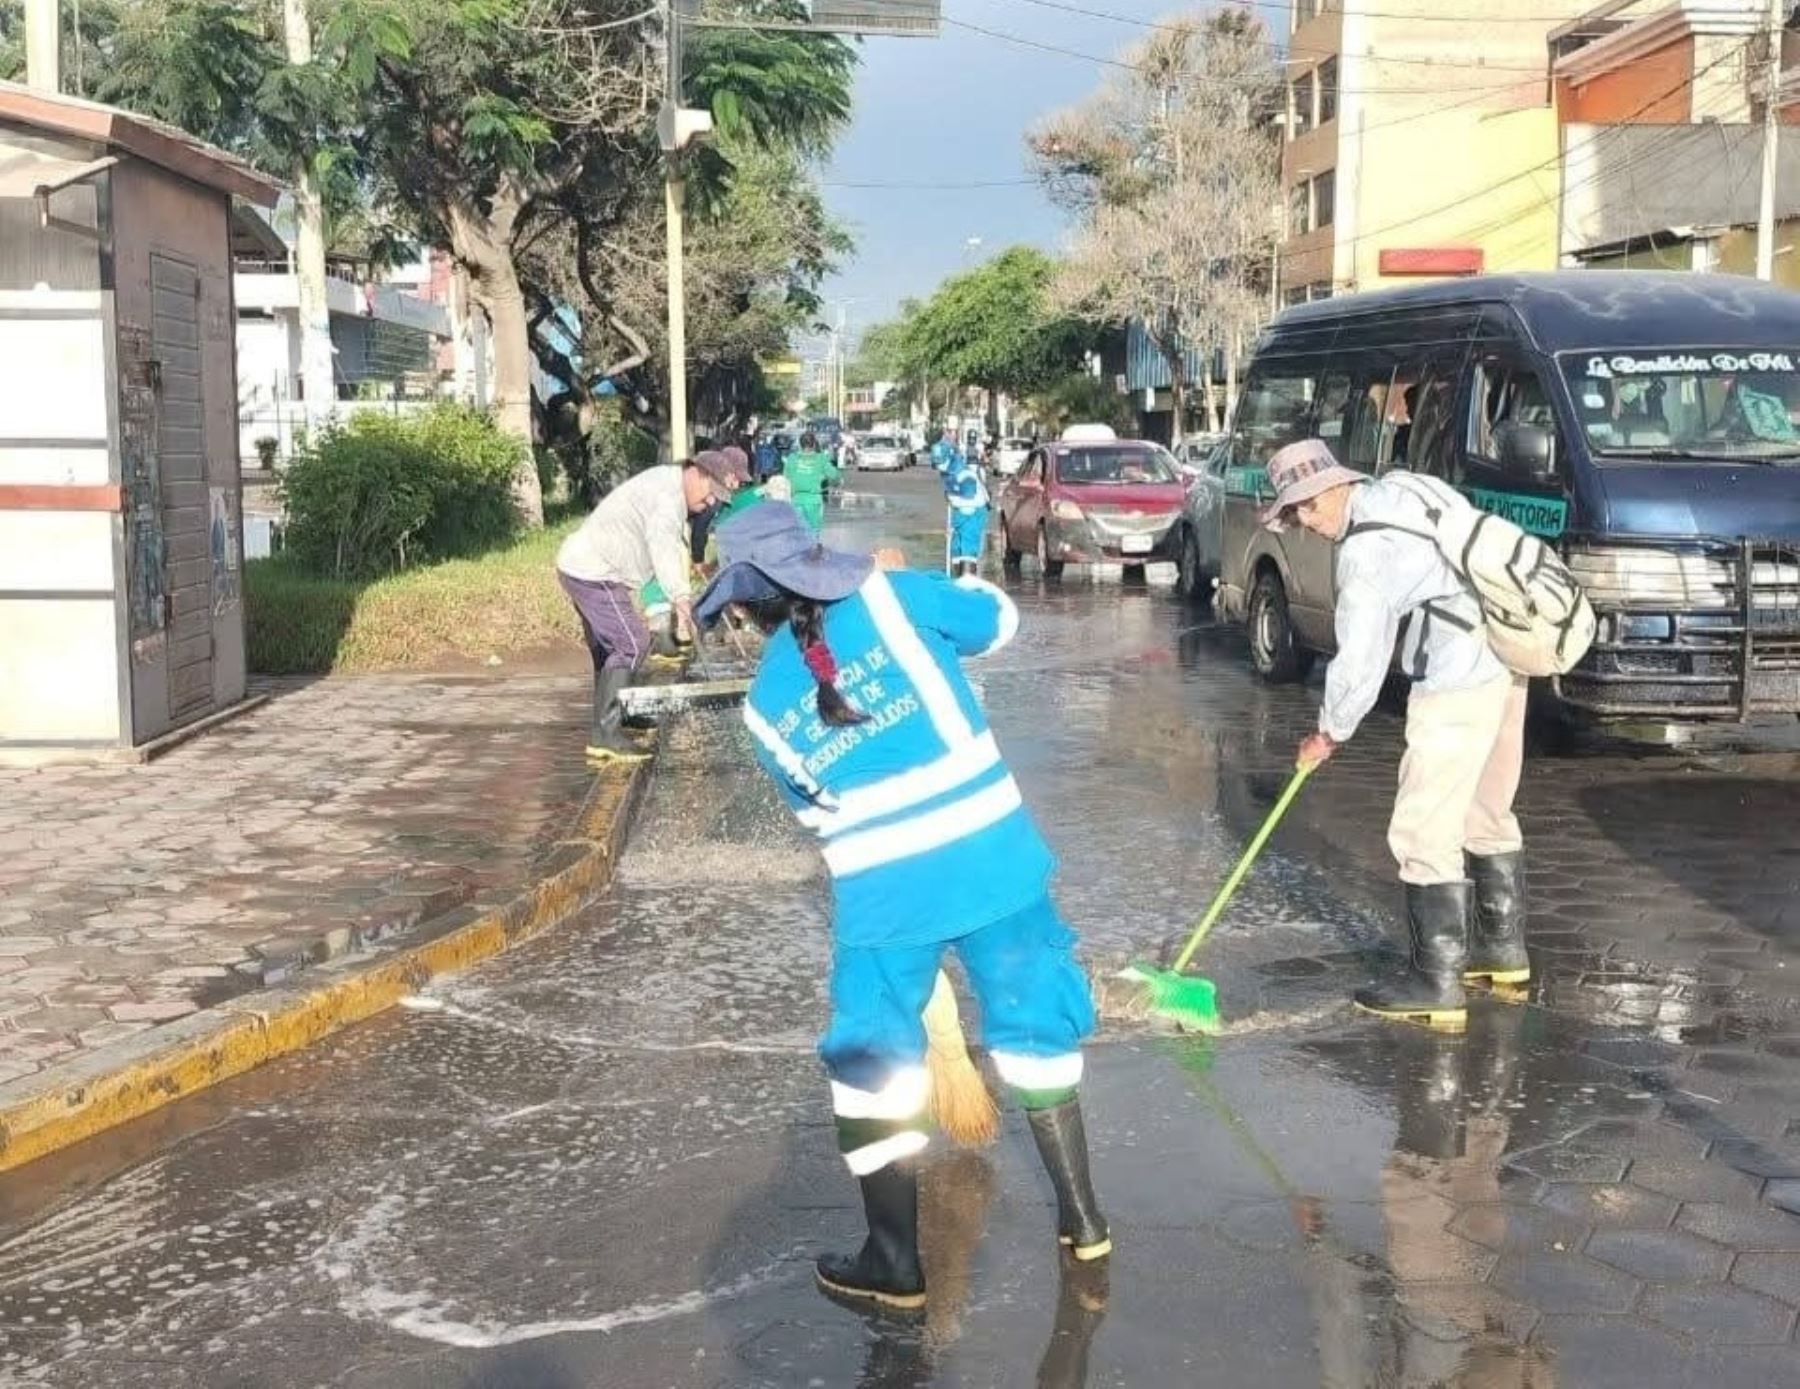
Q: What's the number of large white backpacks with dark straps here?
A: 1